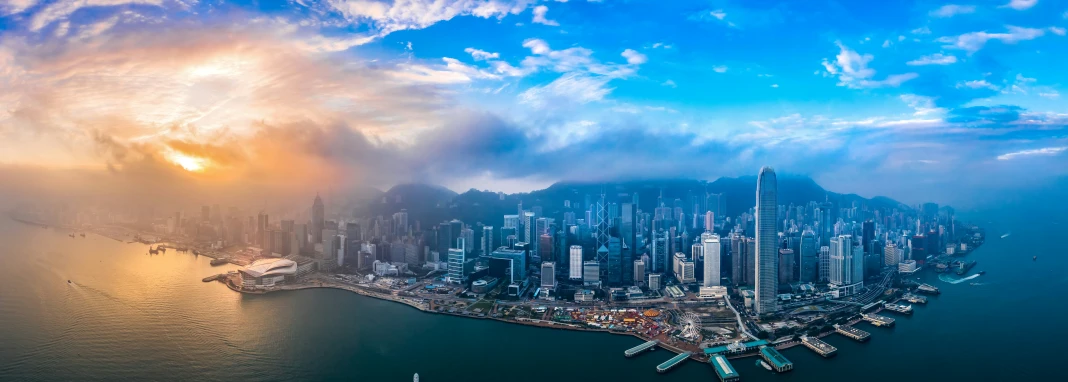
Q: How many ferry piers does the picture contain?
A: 10